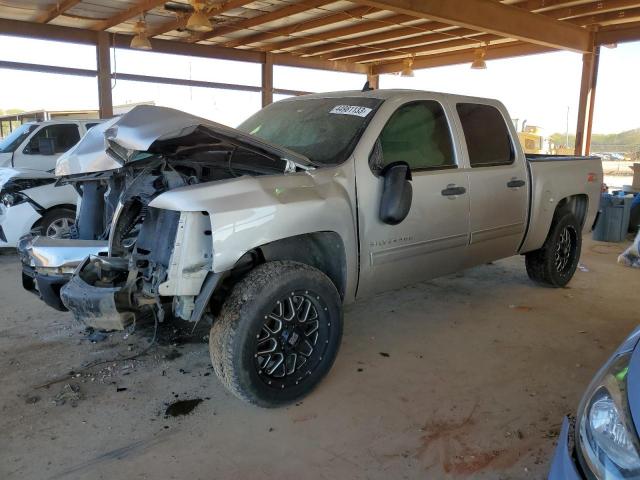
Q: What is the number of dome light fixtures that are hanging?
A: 4